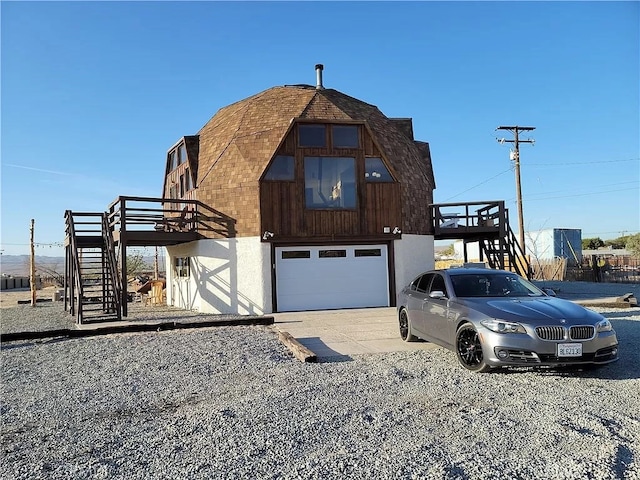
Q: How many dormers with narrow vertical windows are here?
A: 1